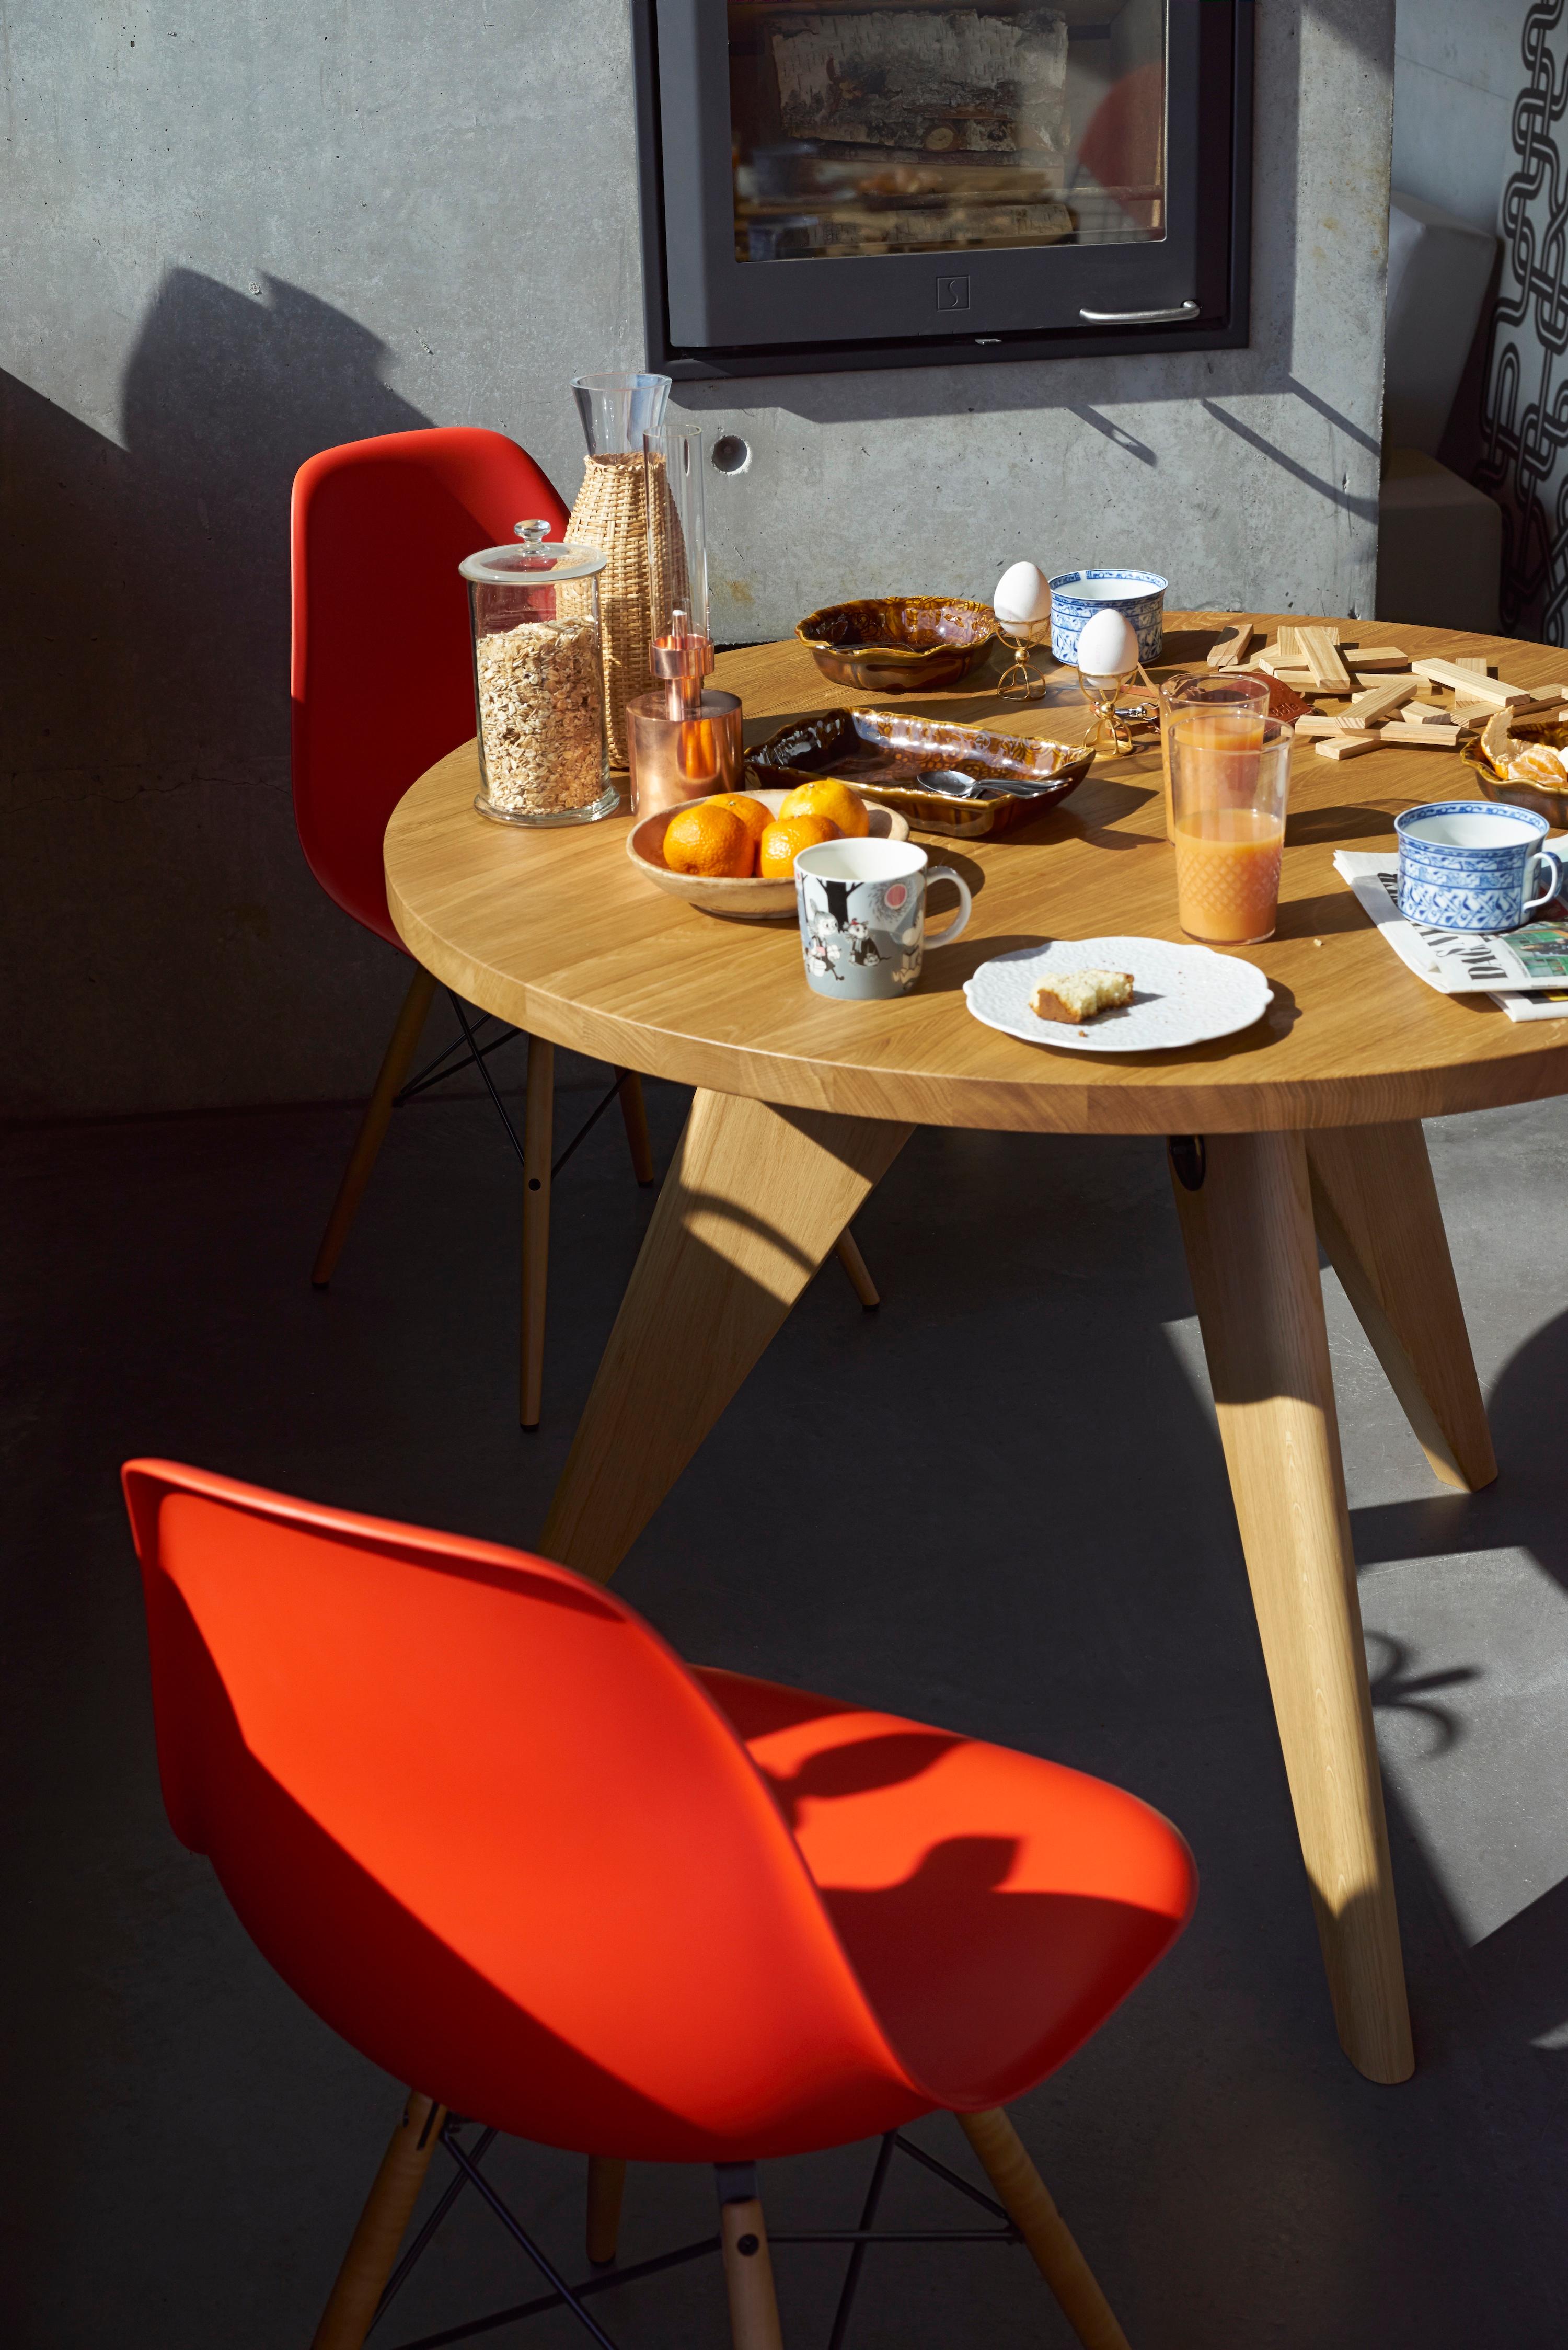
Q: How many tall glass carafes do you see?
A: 1